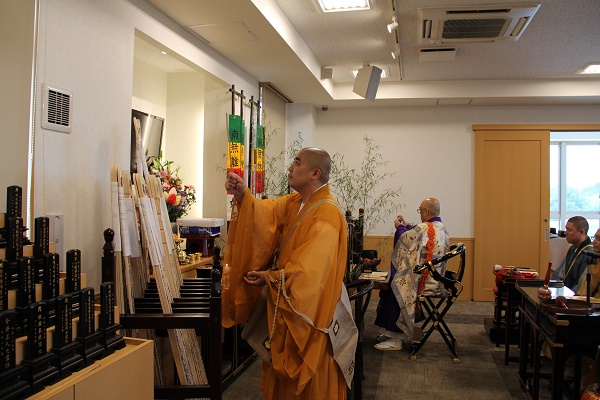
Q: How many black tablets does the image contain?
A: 12